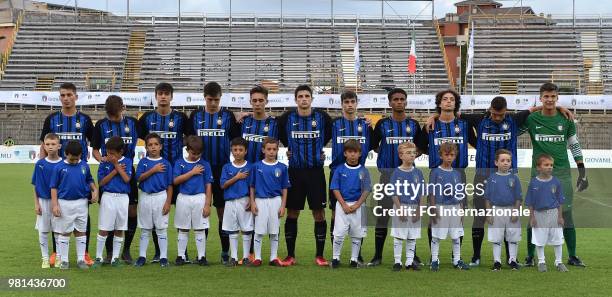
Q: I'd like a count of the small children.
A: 12